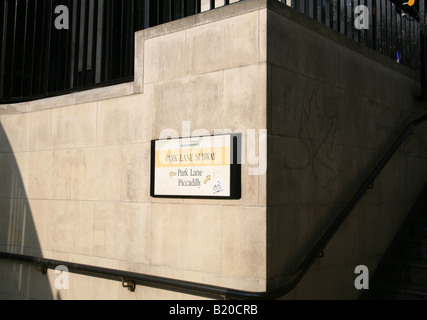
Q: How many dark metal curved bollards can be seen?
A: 0